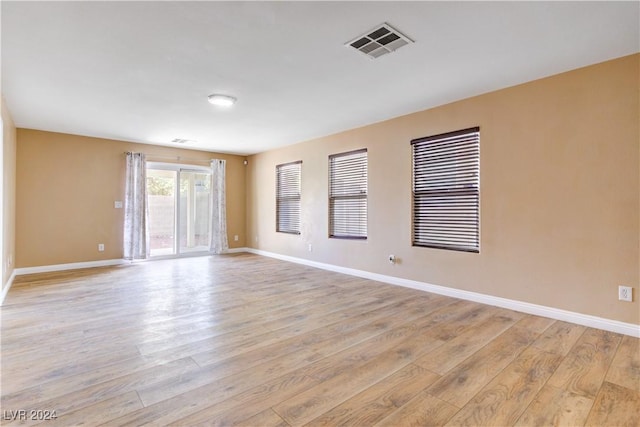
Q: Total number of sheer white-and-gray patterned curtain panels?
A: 2